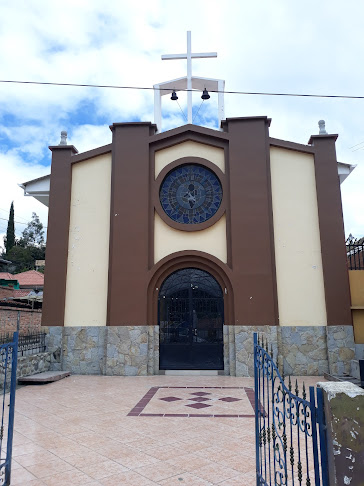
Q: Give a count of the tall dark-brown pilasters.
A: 4